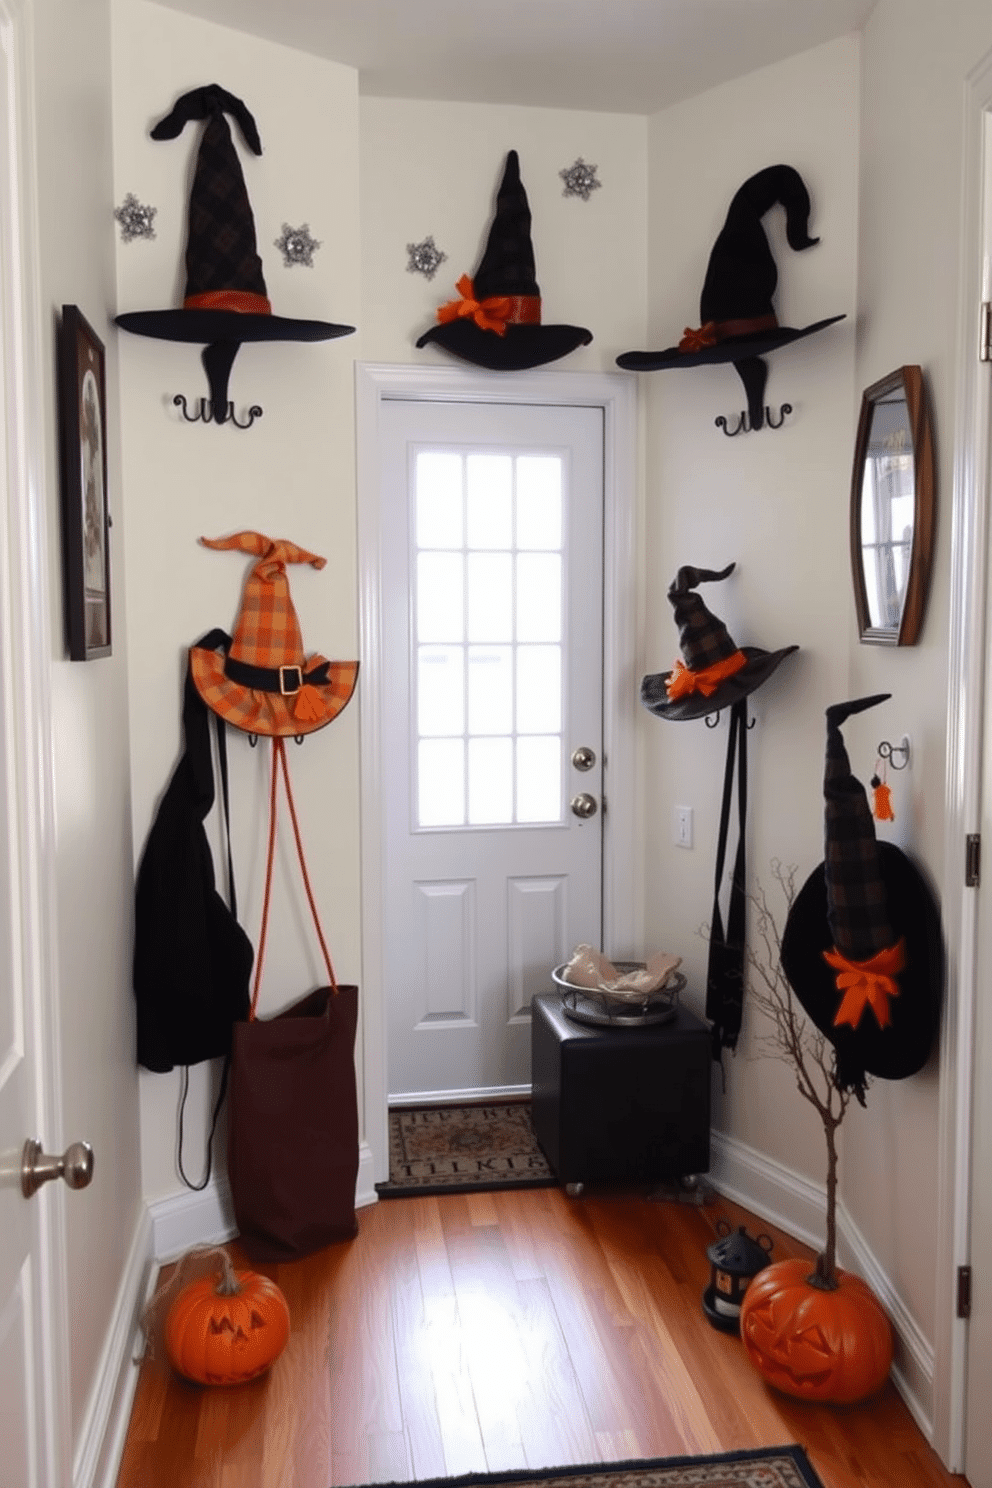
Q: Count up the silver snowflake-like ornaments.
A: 4